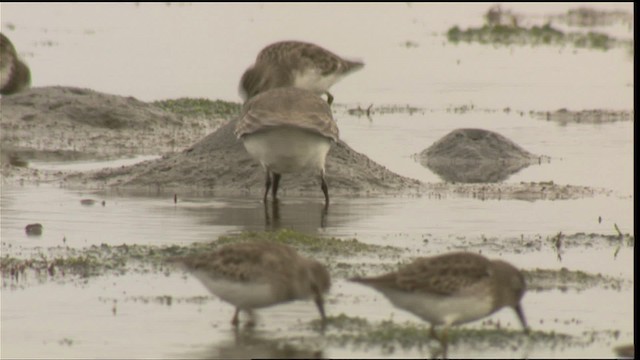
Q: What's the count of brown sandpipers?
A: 5